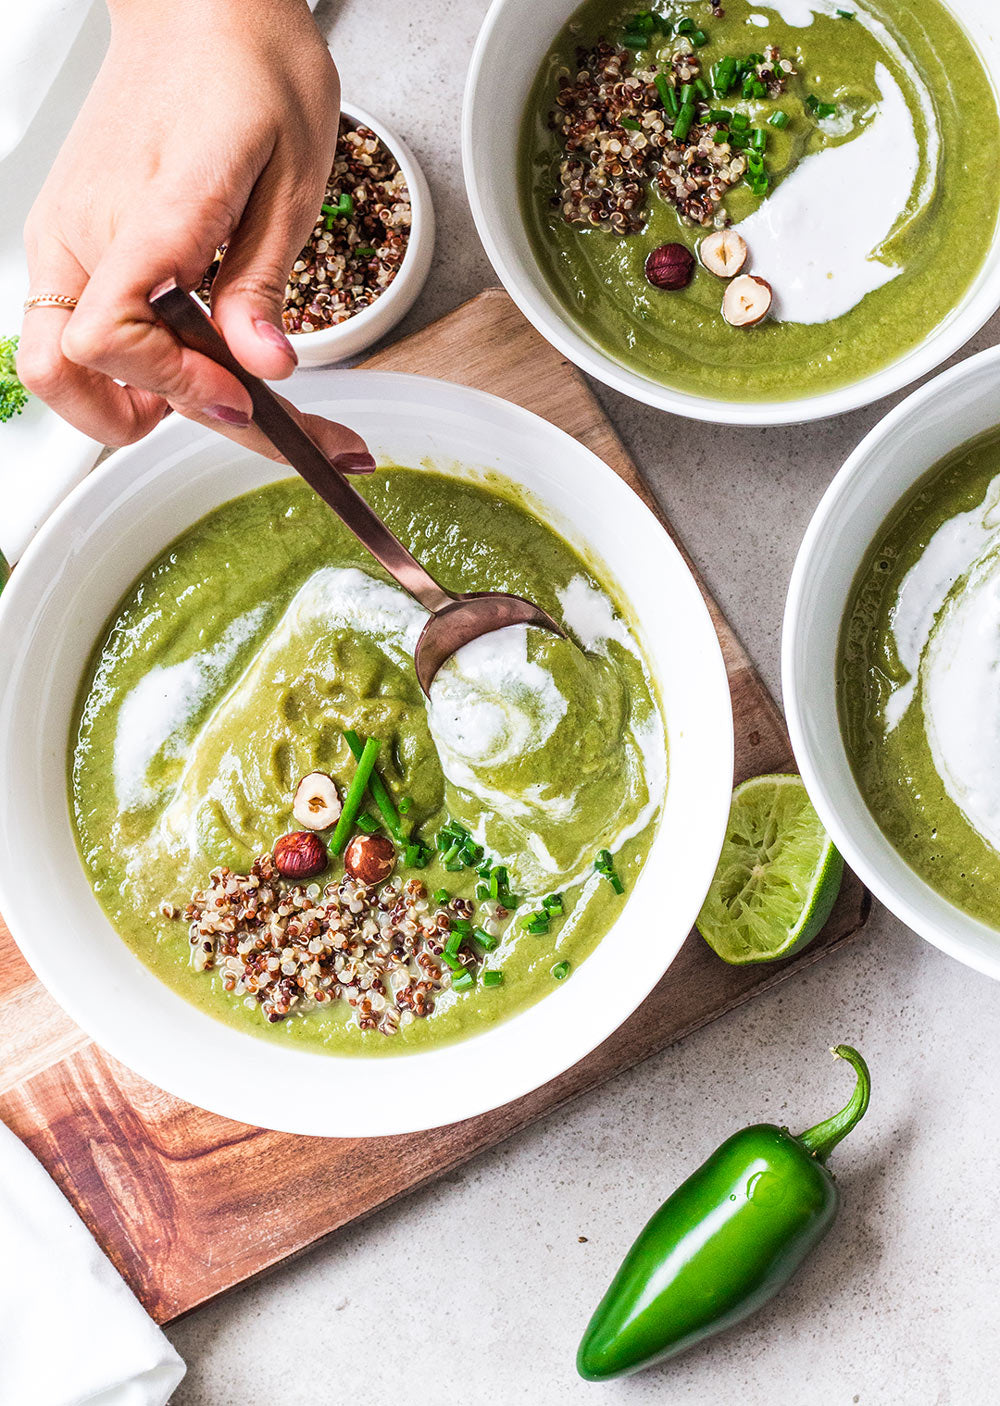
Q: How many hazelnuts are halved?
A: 3